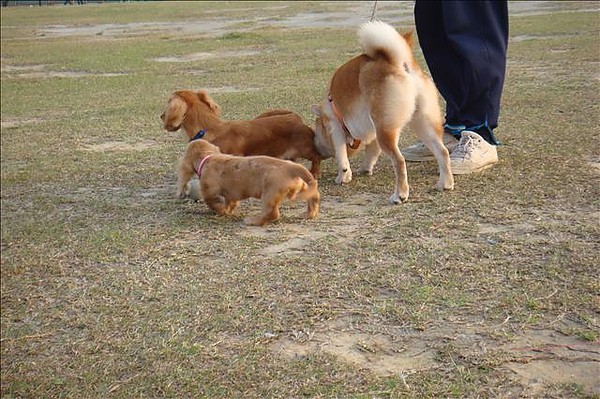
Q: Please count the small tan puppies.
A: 2